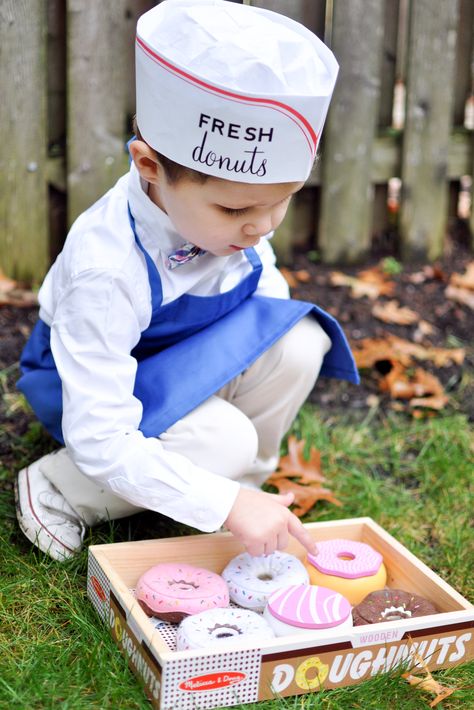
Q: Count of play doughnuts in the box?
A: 6